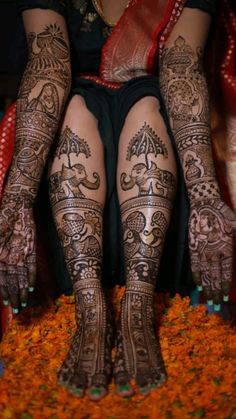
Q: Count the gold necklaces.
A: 1